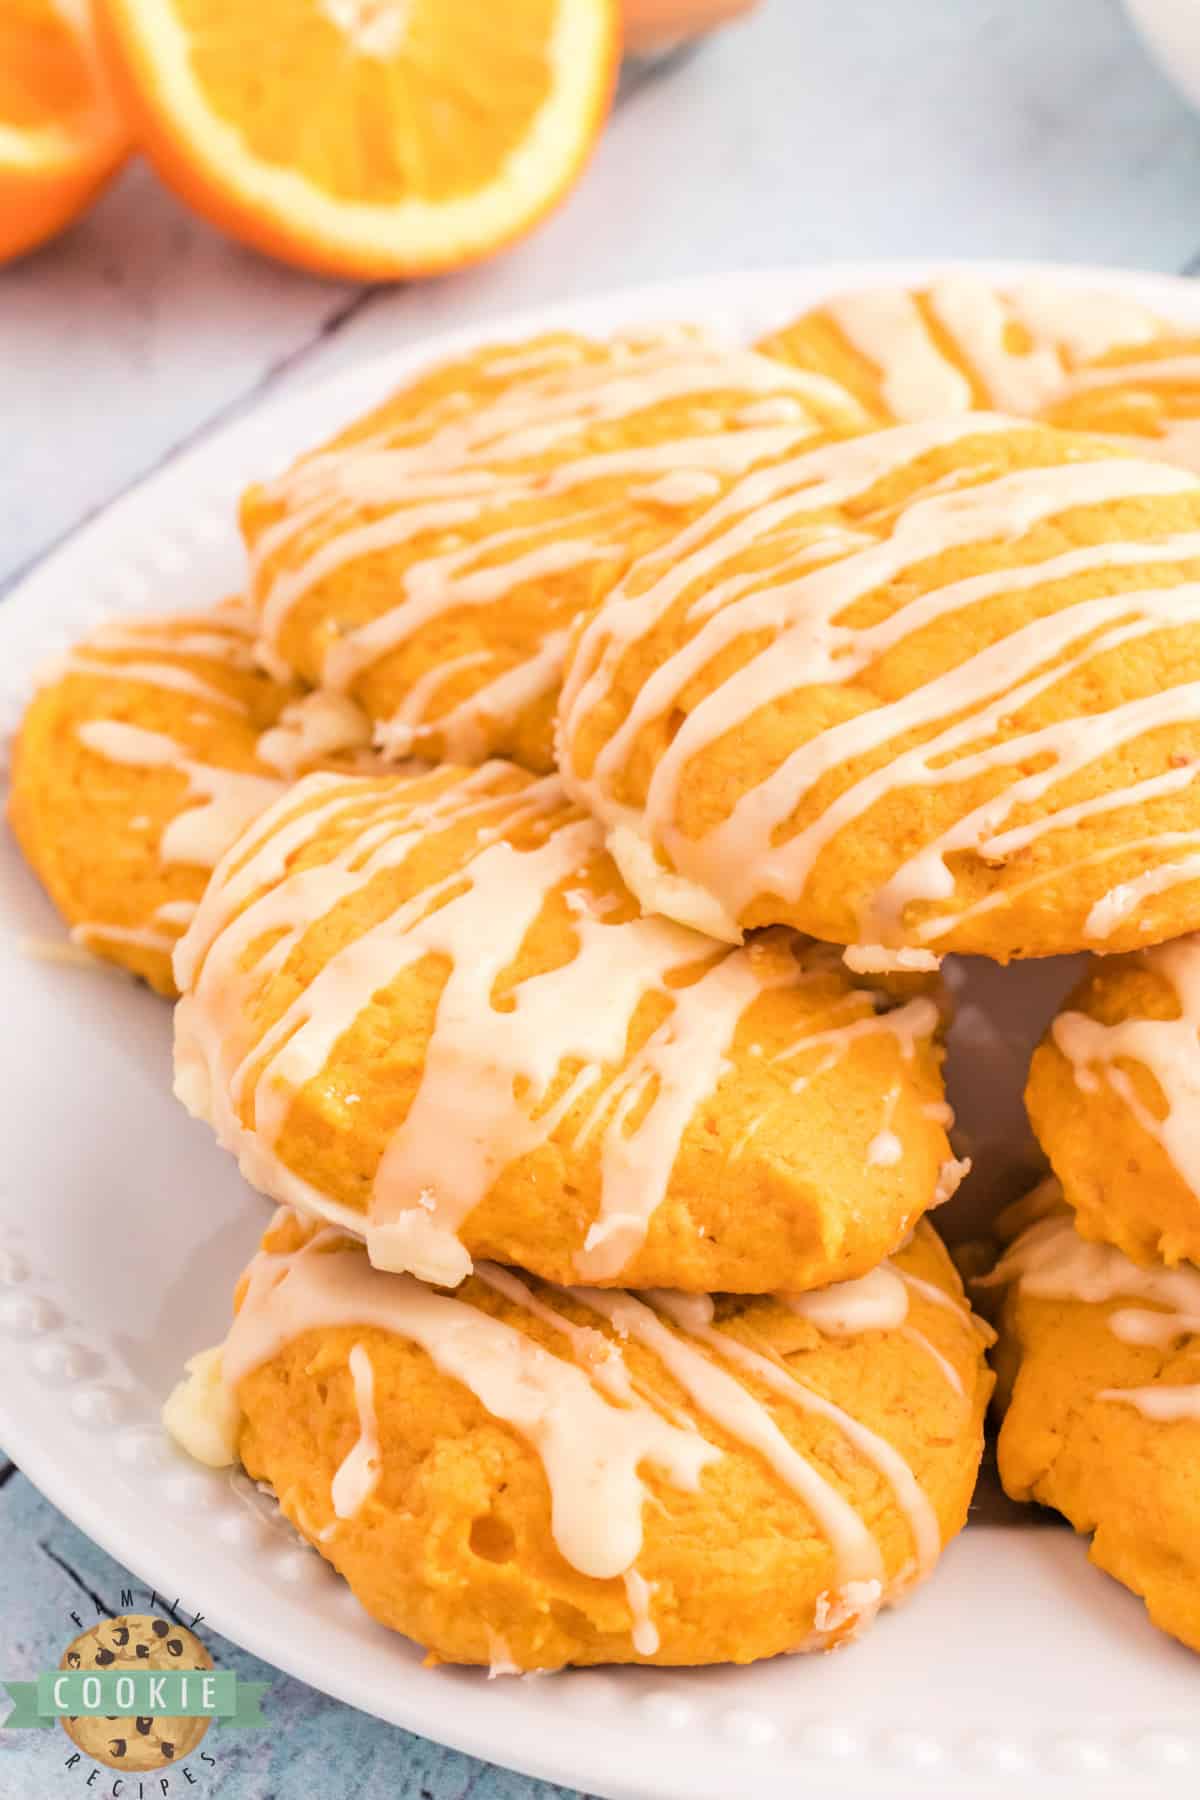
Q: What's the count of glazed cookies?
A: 9